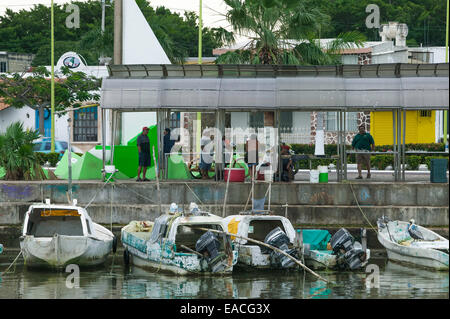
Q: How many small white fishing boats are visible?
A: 5